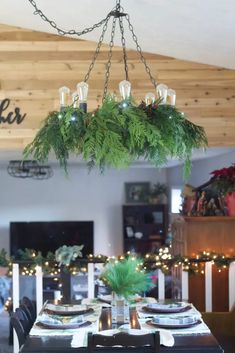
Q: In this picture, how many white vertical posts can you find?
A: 7